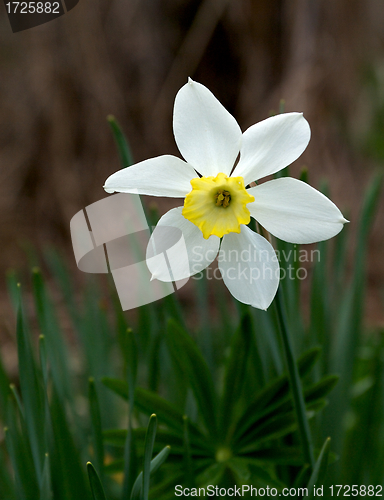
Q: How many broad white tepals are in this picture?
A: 6